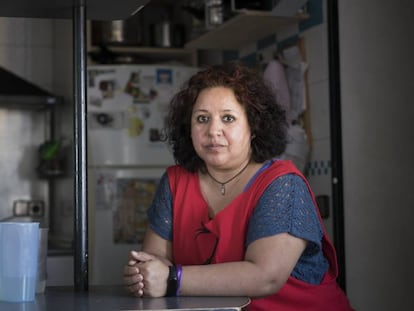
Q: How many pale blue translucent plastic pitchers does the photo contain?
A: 1